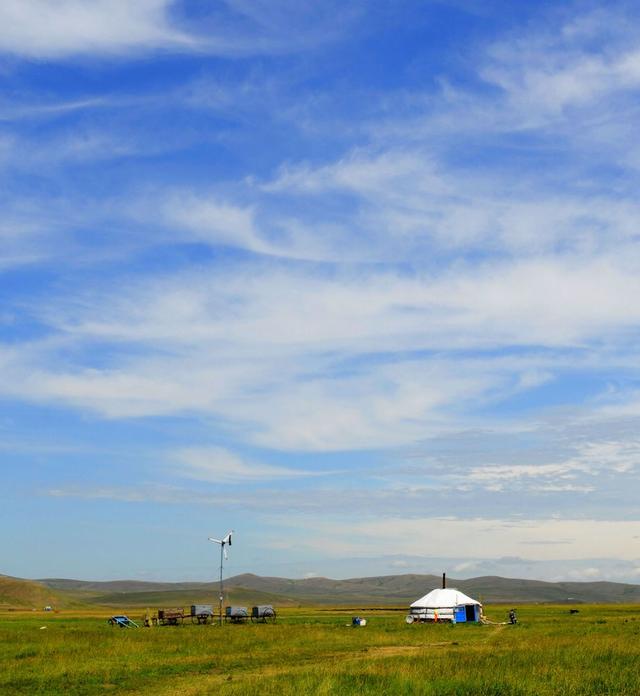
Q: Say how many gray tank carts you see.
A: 3